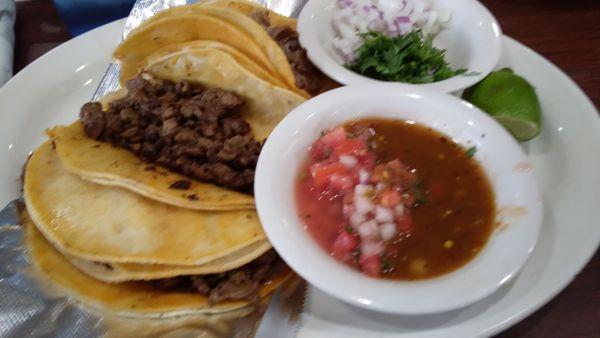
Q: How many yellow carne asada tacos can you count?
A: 3